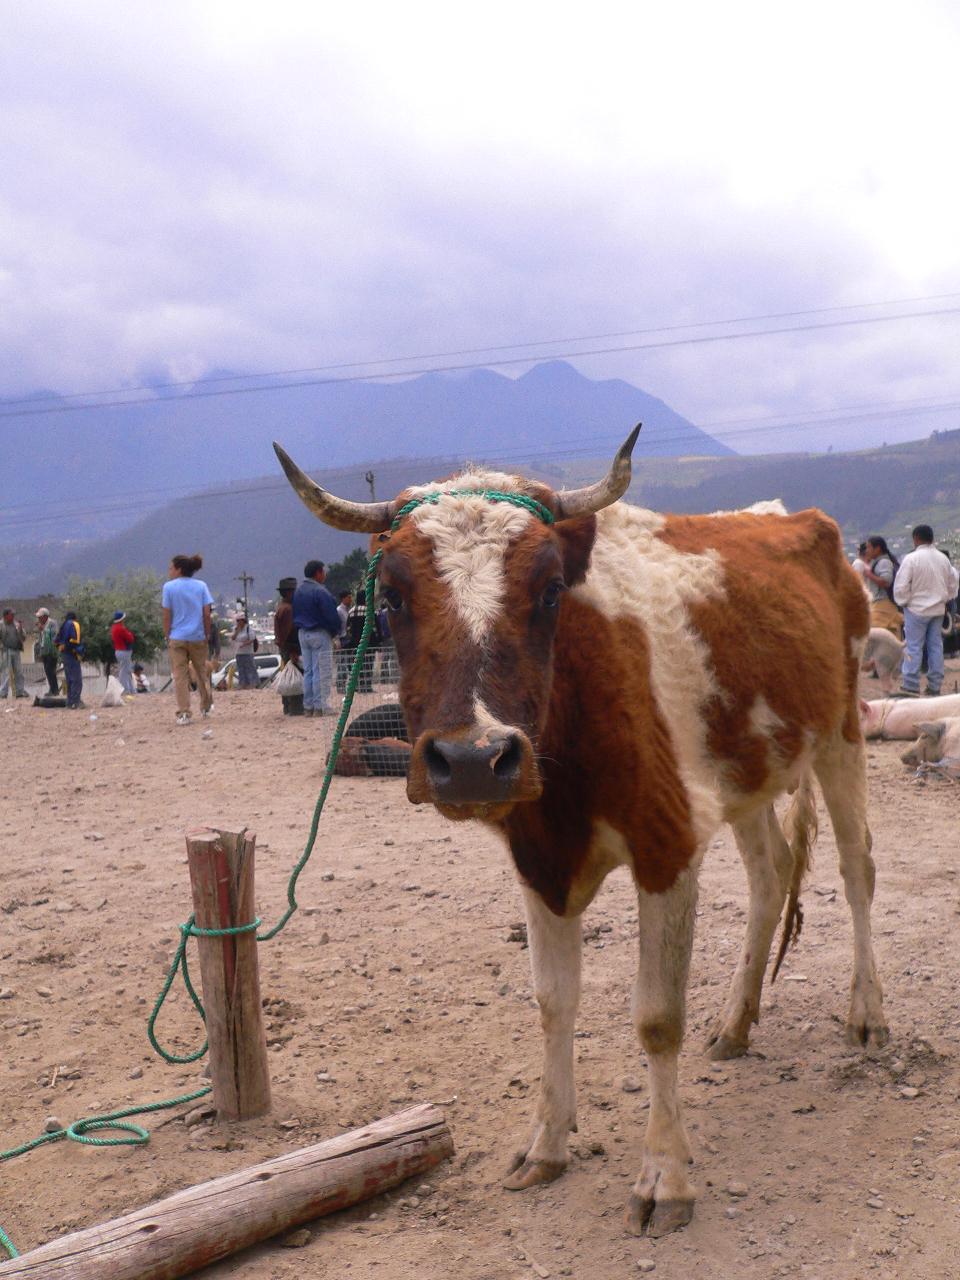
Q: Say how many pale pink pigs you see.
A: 3